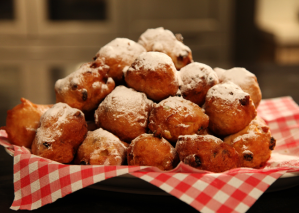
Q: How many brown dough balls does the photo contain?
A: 15